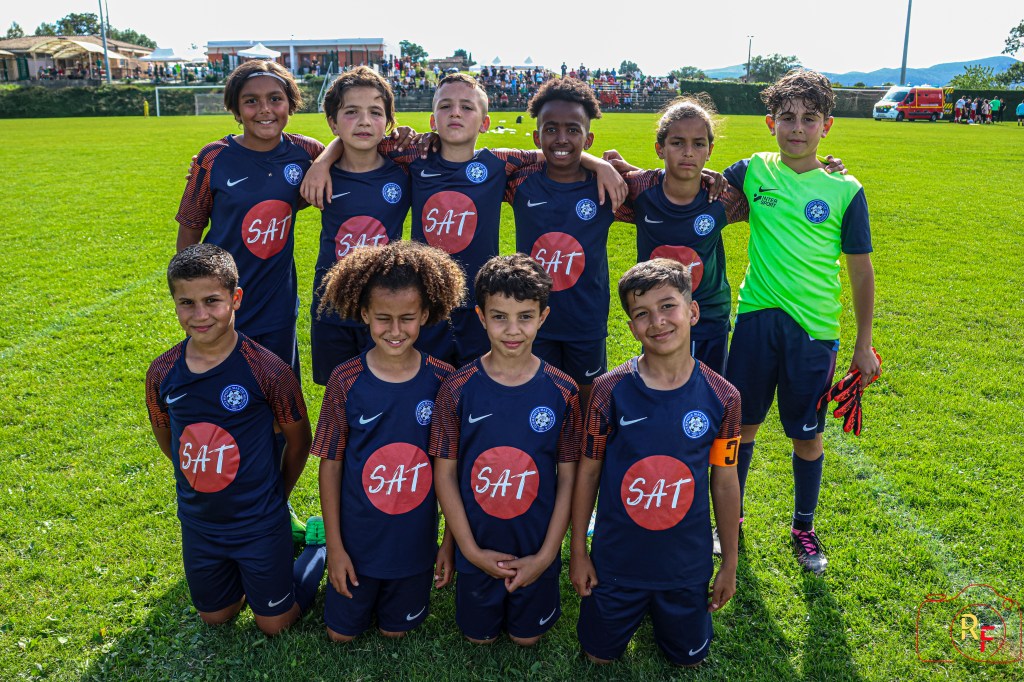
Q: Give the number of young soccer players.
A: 10